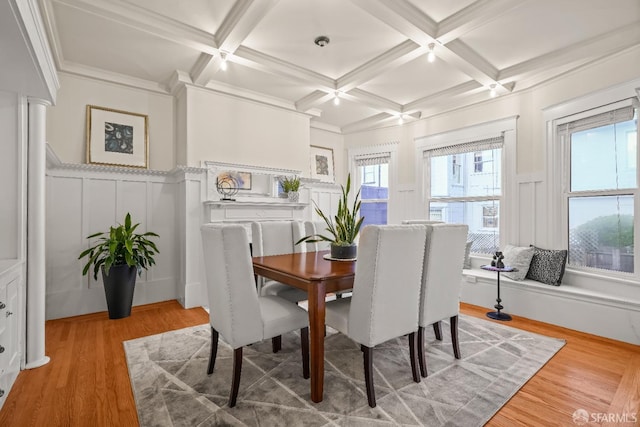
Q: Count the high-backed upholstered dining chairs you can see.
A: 6